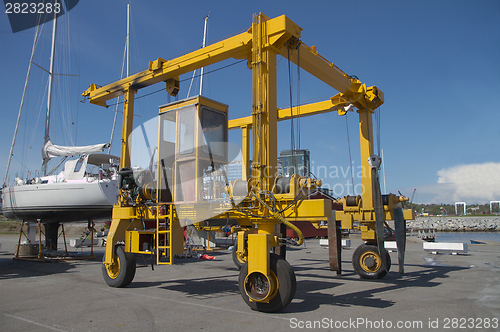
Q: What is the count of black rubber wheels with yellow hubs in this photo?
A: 4